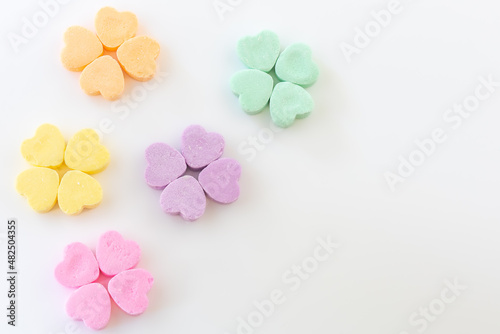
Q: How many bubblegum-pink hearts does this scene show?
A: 4